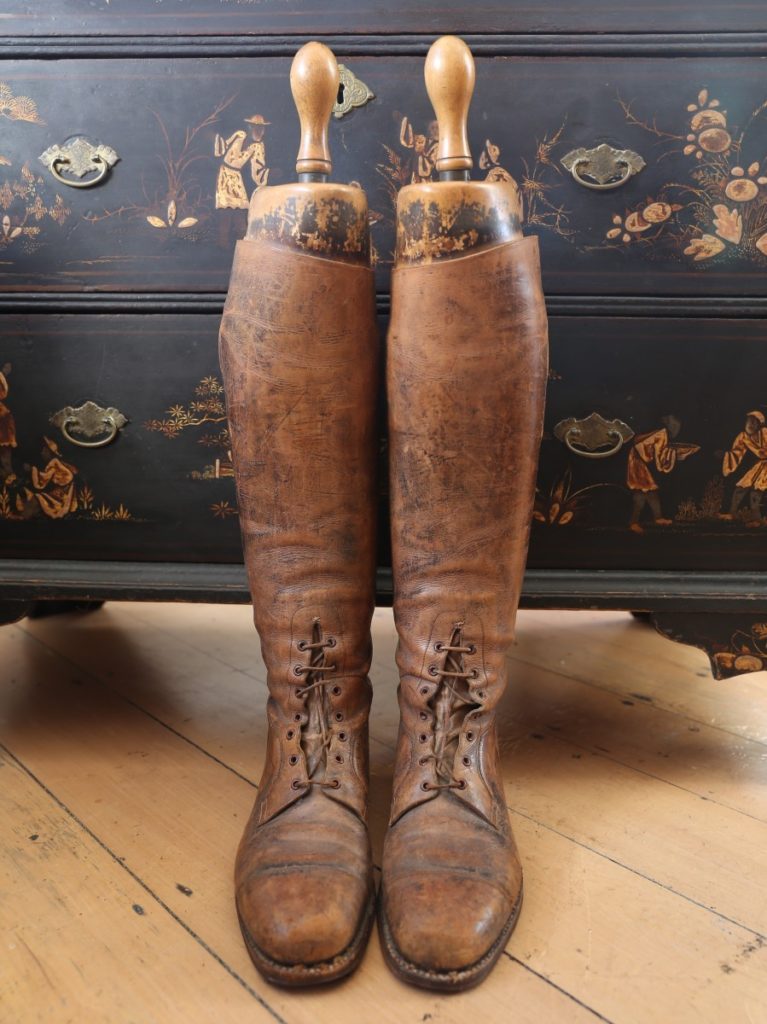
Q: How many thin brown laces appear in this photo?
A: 2